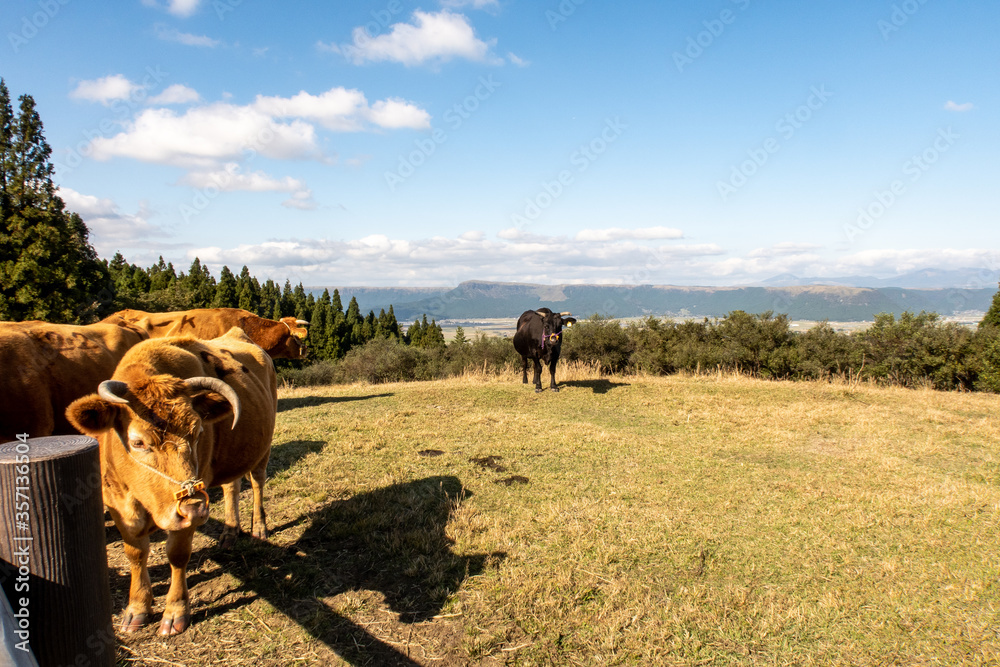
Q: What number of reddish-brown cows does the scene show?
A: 3